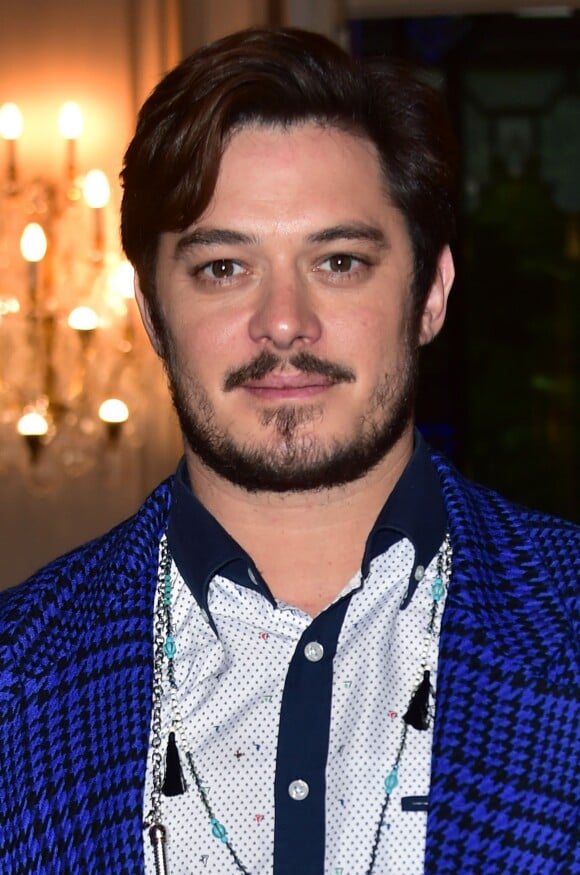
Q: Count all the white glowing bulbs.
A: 8